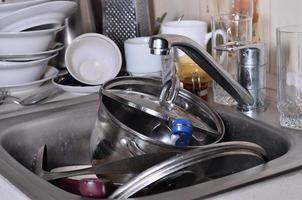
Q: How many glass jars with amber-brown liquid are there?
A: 1